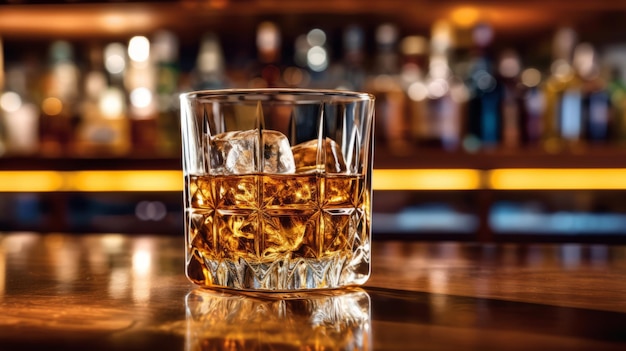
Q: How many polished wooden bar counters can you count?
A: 1